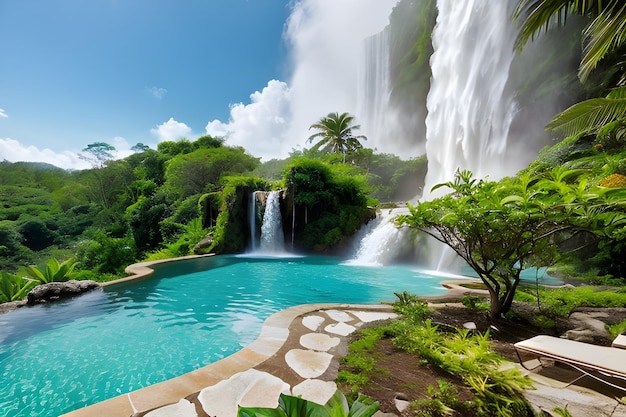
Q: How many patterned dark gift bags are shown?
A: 0